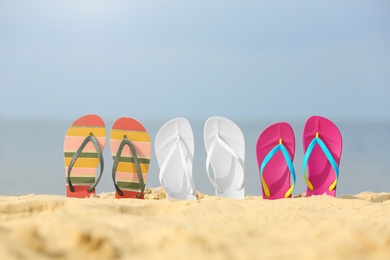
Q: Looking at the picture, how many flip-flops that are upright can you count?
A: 6